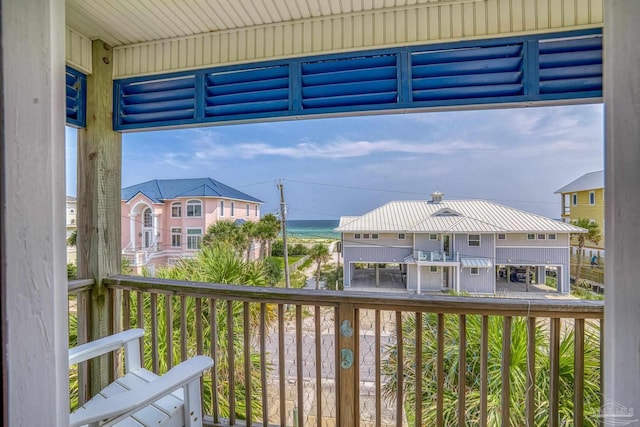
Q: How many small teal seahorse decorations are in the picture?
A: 2